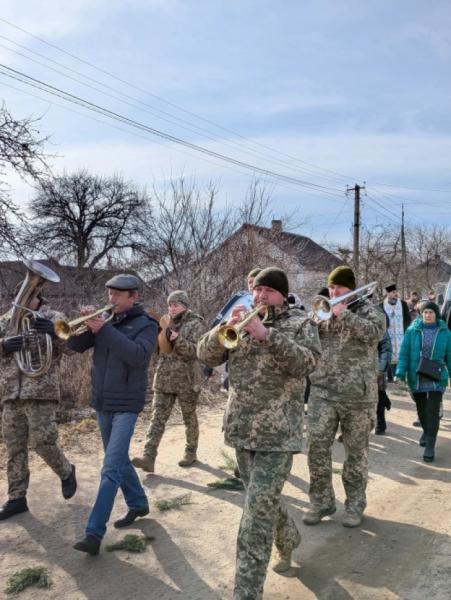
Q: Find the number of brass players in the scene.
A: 4